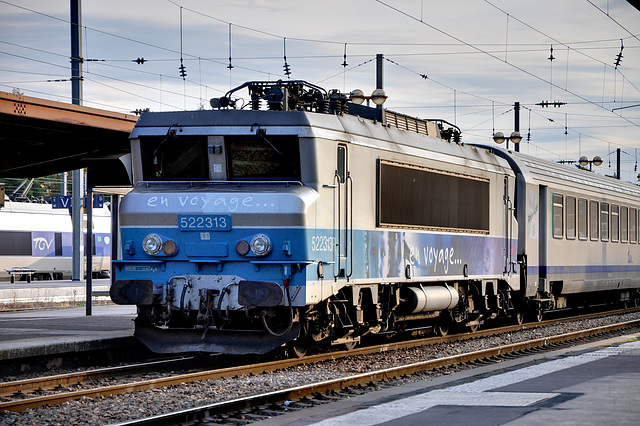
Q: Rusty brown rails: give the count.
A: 3